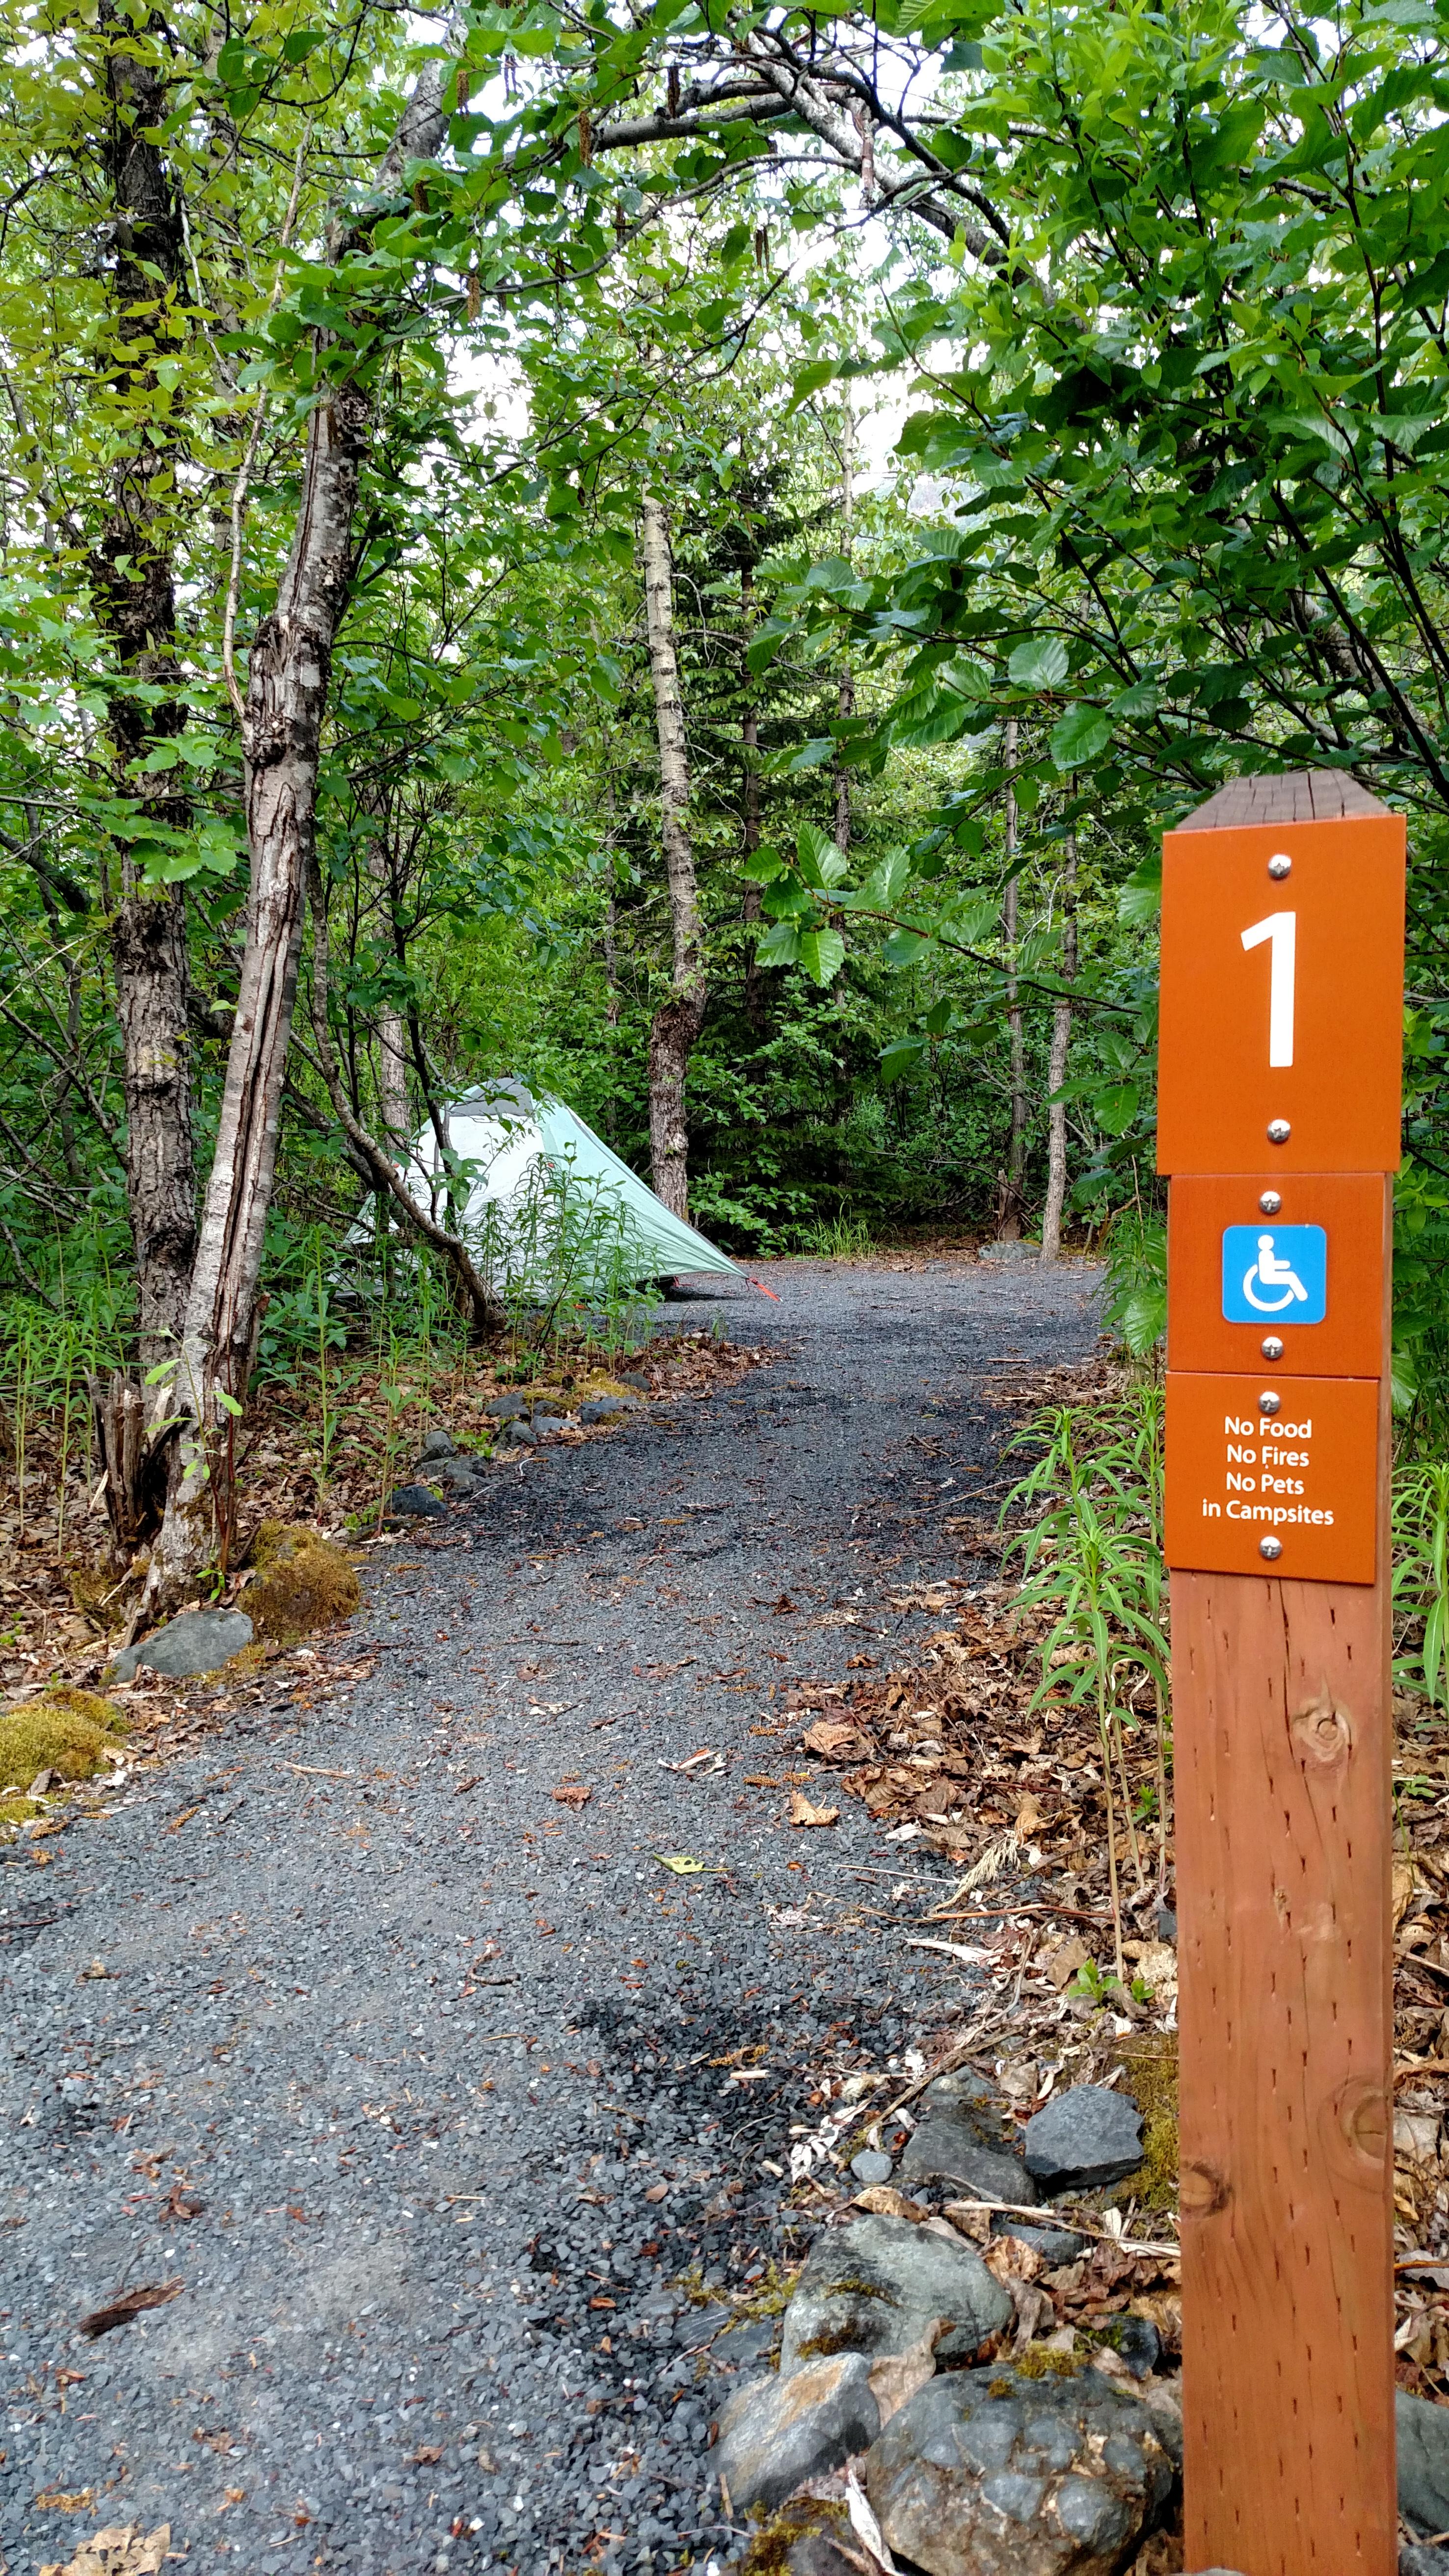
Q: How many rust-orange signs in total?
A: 3